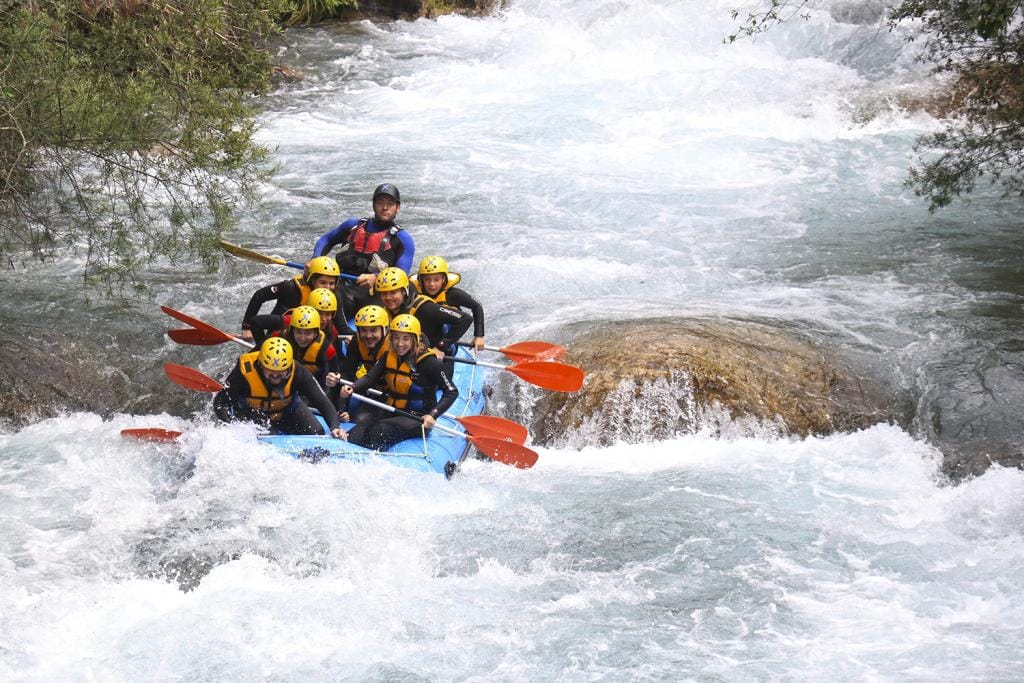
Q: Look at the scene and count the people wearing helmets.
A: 9